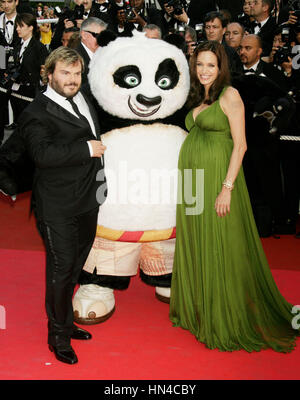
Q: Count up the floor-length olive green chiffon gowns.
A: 1